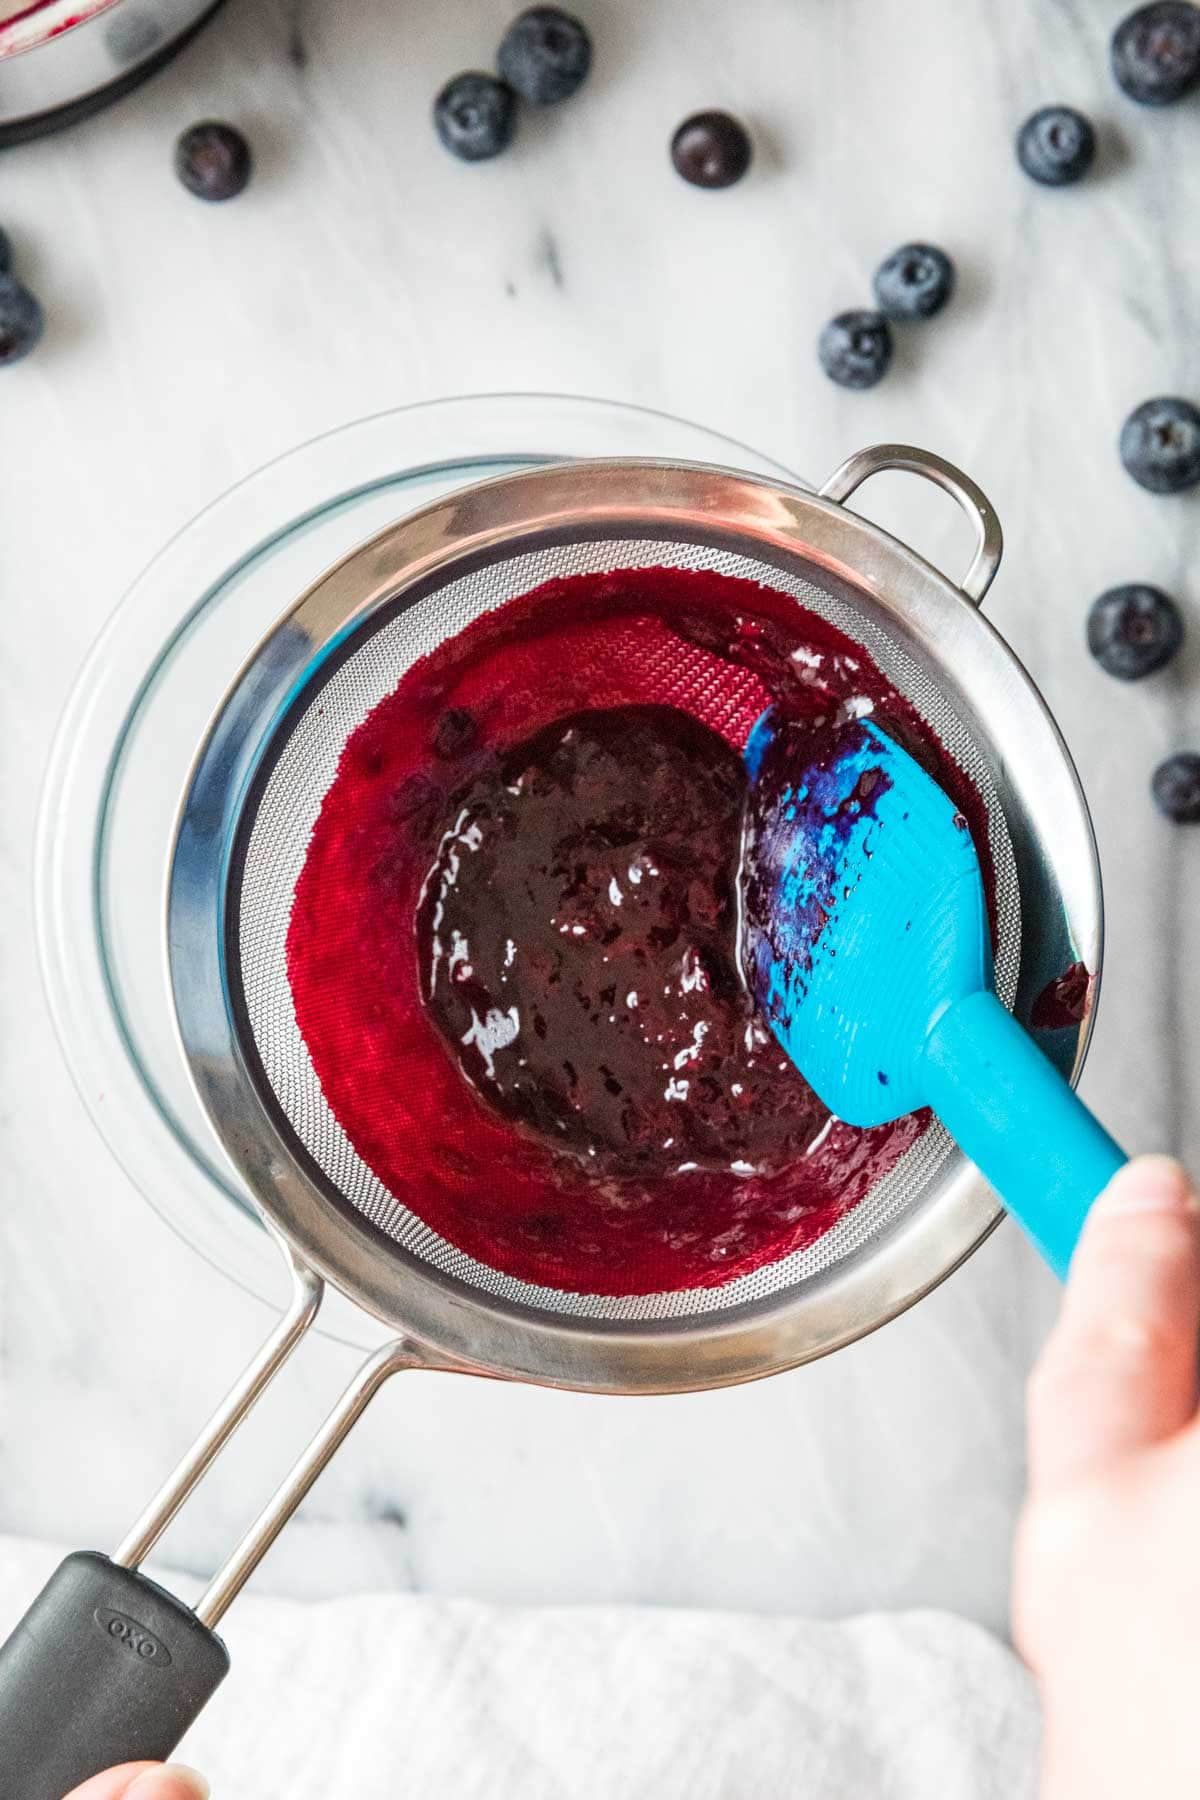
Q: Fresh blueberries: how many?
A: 13